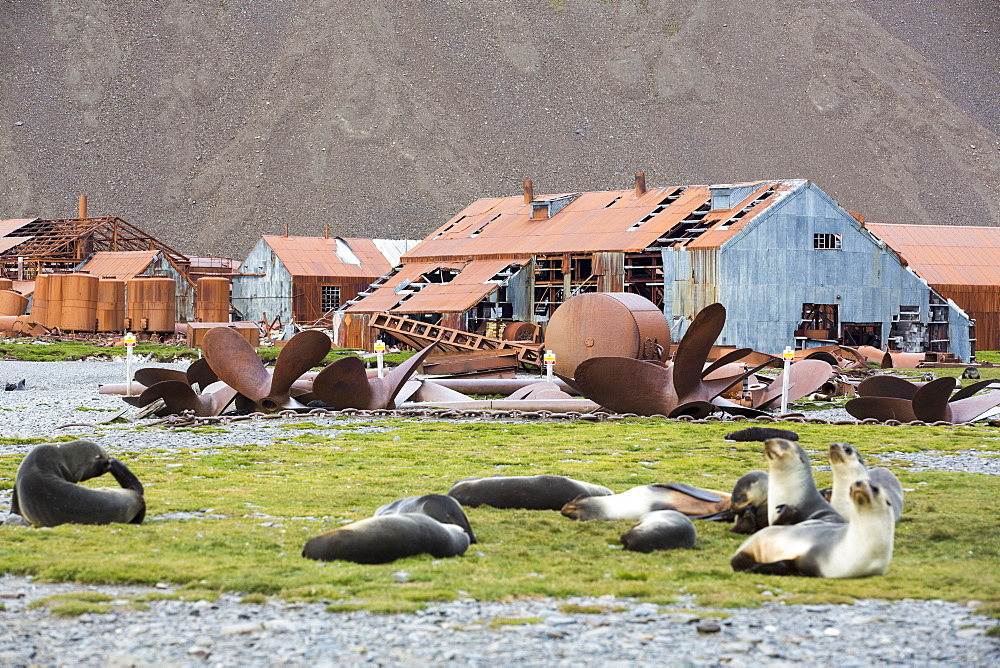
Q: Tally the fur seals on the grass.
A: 11